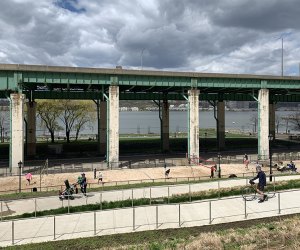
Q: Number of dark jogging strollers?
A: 1